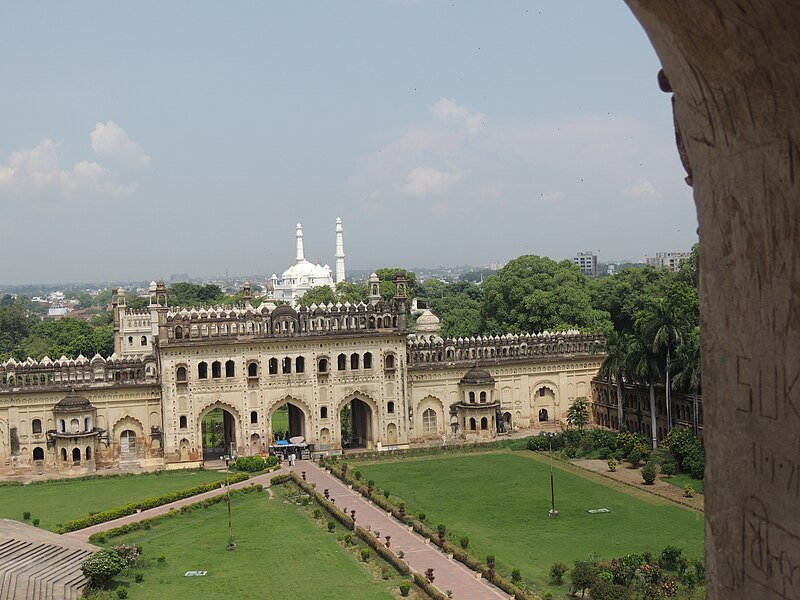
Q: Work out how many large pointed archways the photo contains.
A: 3